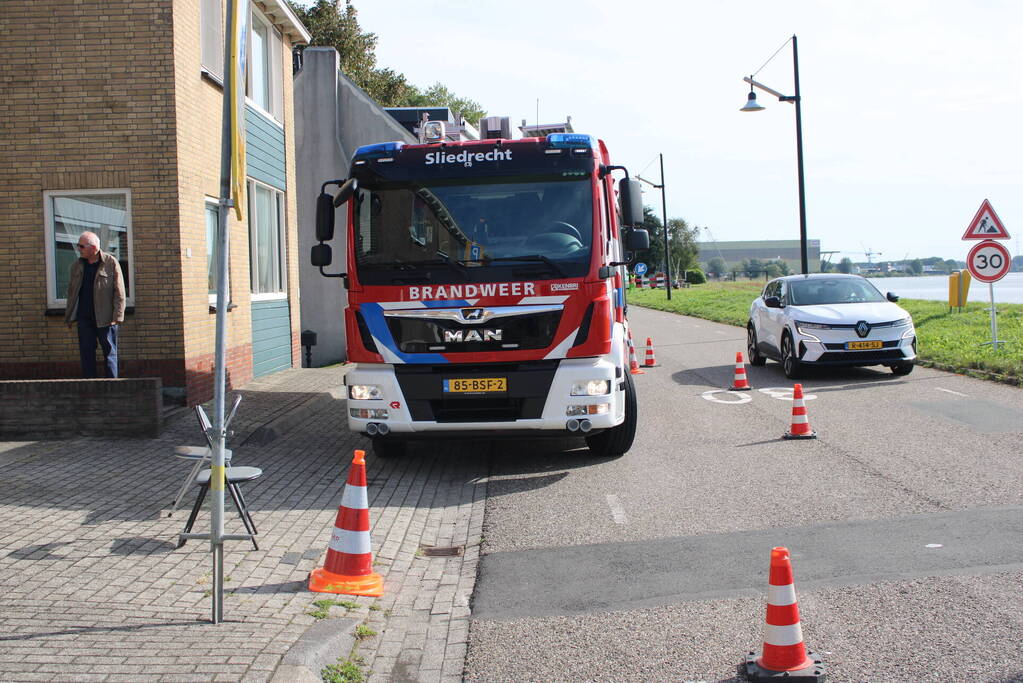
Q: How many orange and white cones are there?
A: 6